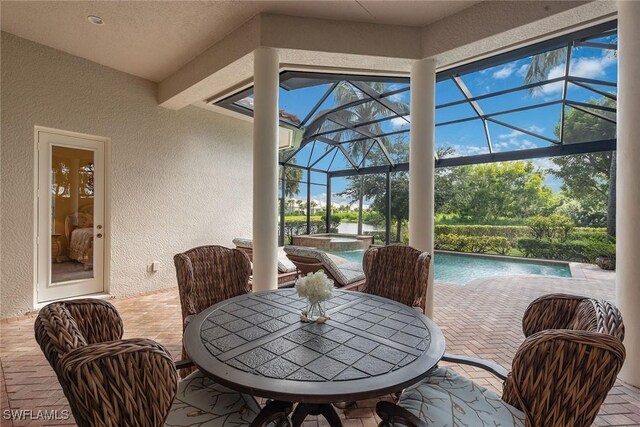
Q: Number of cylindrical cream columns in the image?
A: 3